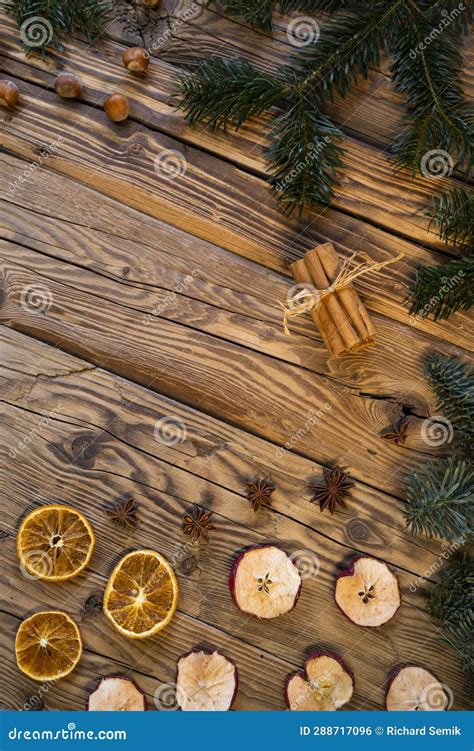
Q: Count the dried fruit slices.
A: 9